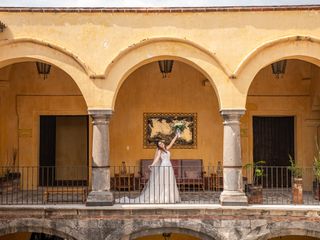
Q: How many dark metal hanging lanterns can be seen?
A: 3